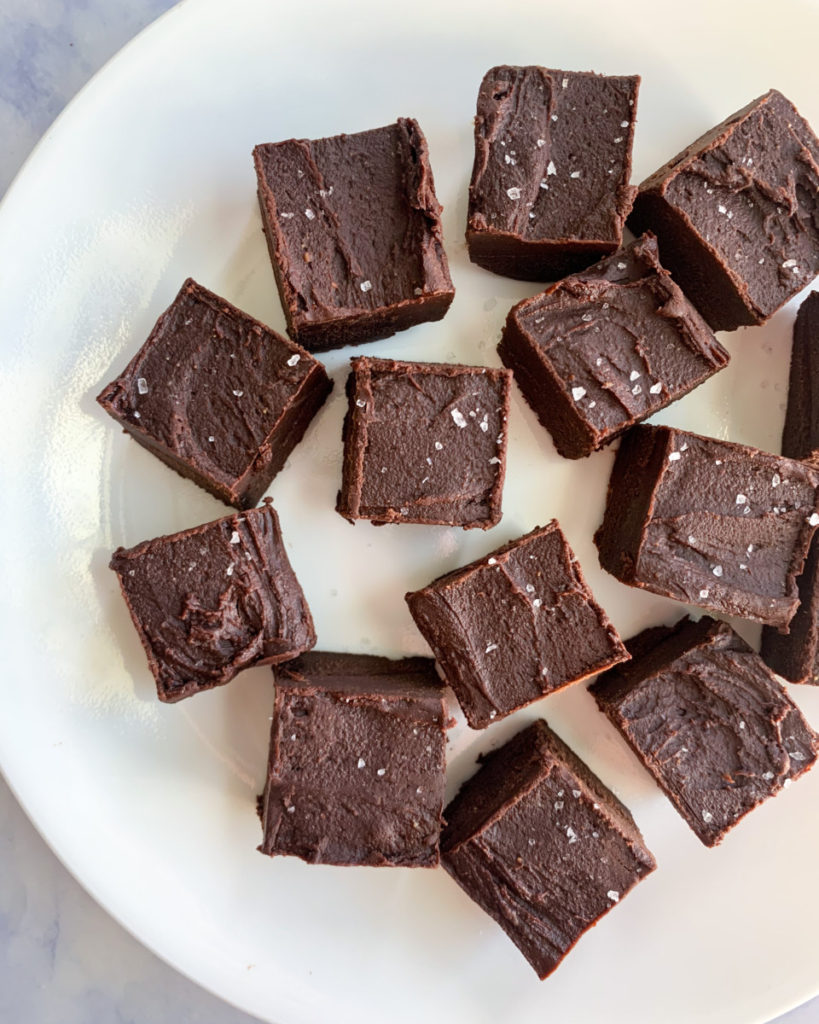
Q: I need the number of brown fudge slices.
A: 14